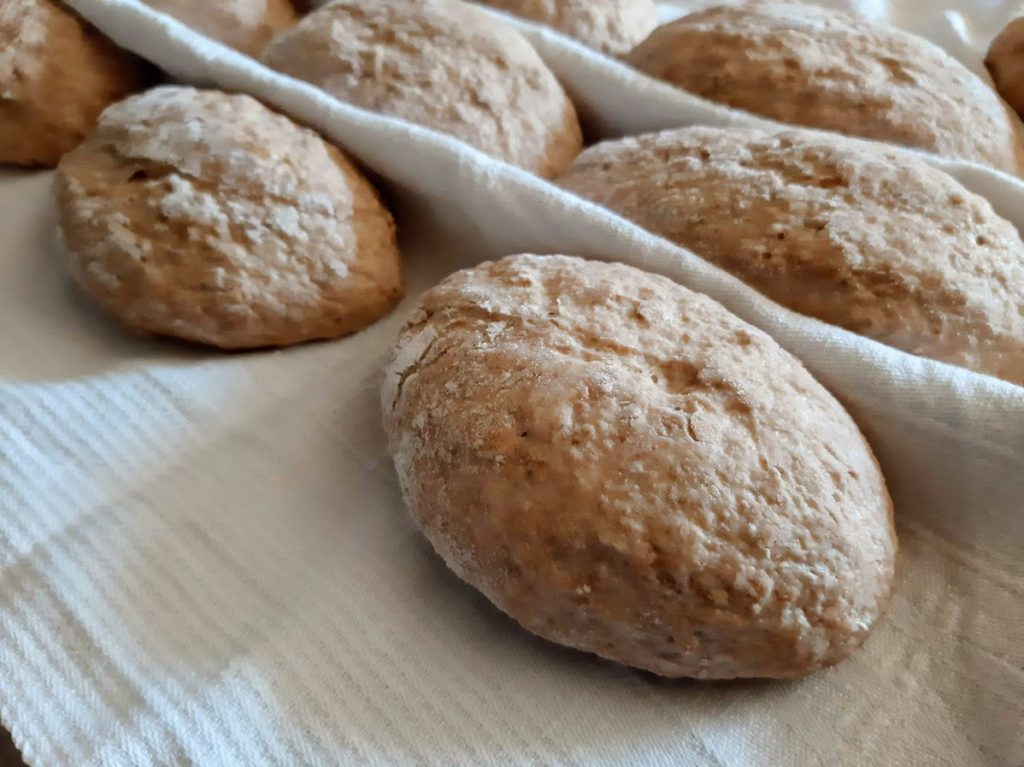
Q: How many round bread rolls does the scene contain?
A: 9